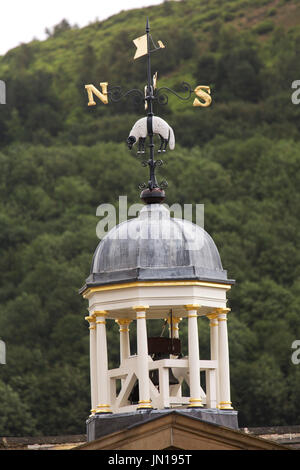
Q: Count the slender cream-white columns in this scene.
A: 8